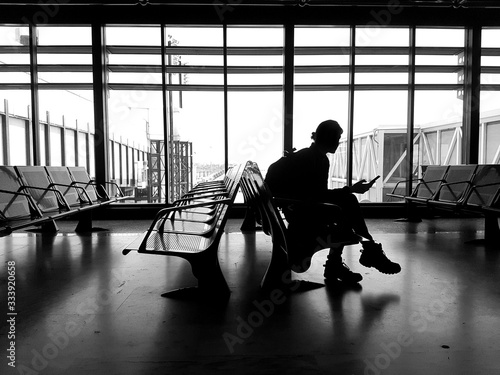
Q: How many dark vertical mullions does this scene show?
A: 8